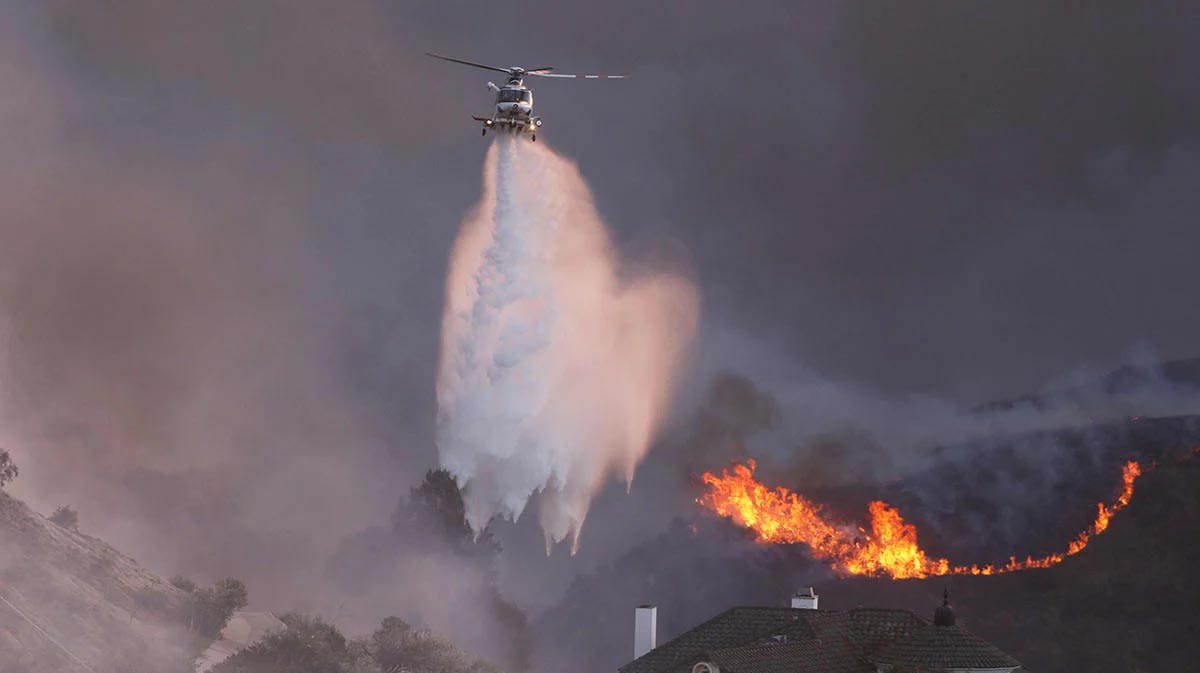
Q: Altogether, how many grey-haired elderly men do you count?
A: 0